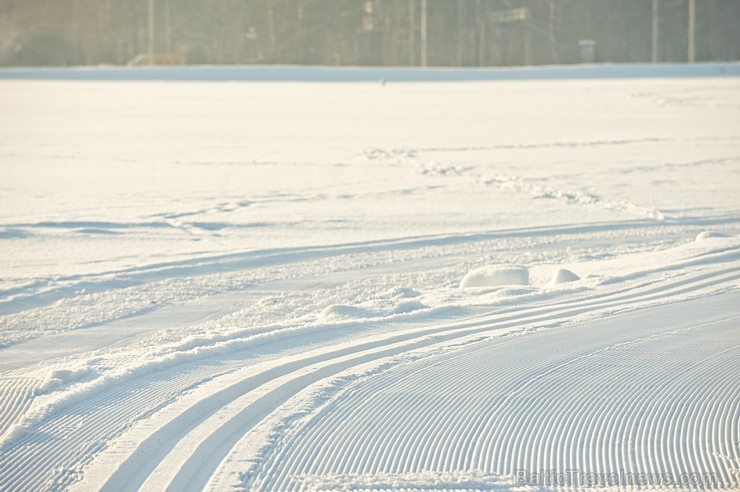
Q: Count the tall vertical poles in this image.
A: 4